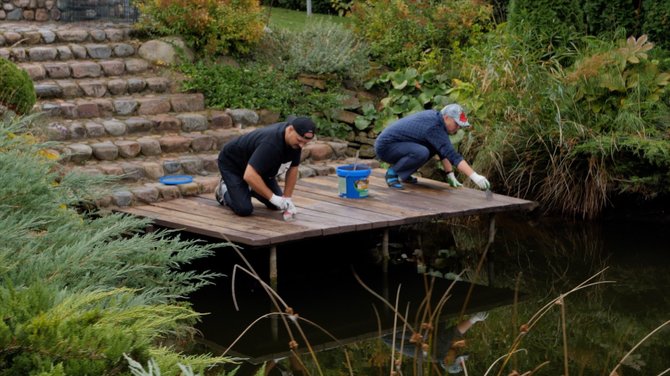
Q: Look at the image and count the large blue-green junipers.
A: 1